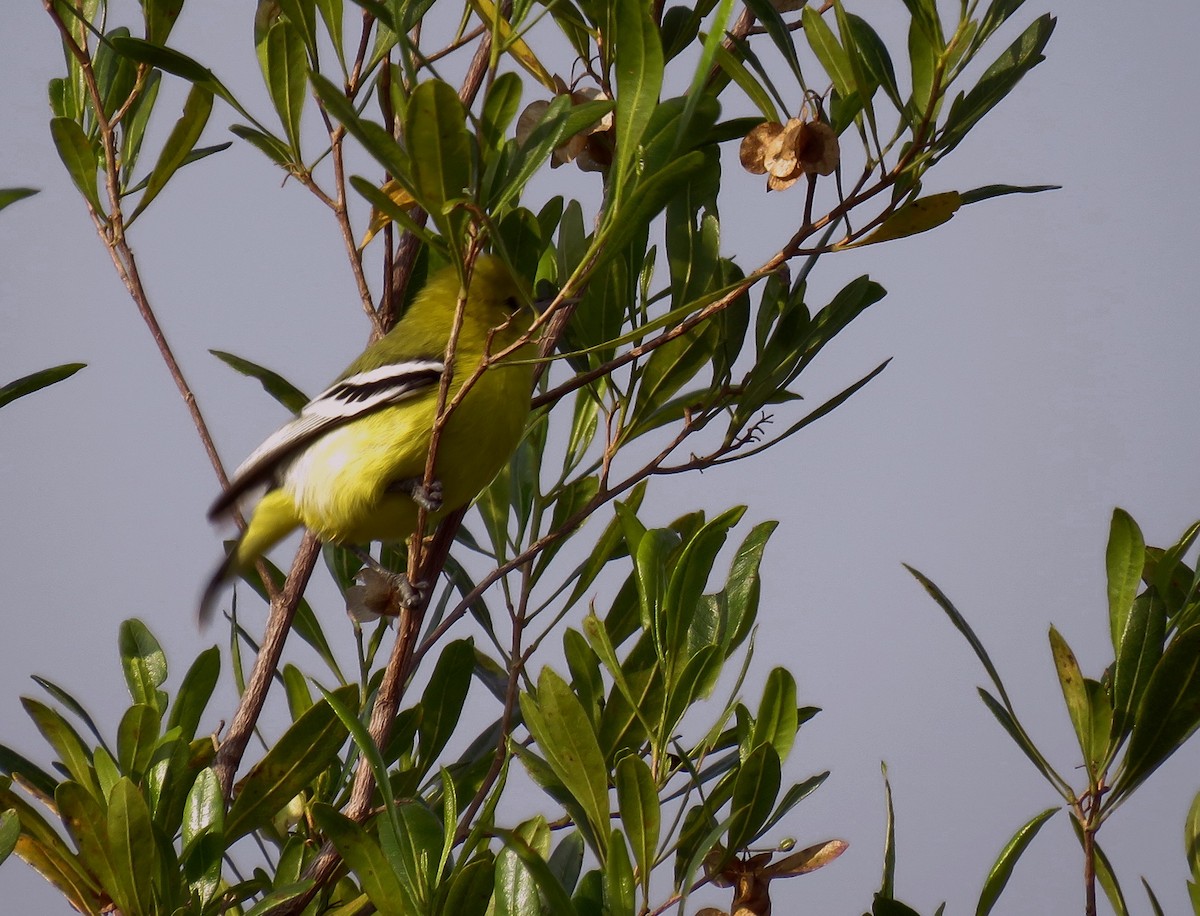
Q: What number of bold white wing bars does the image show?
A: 2